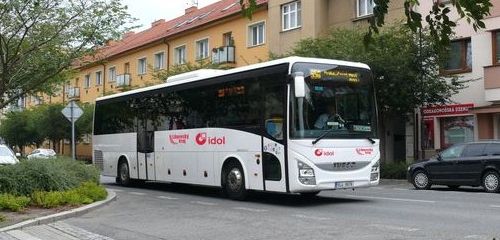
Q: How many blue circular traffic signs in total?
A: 0